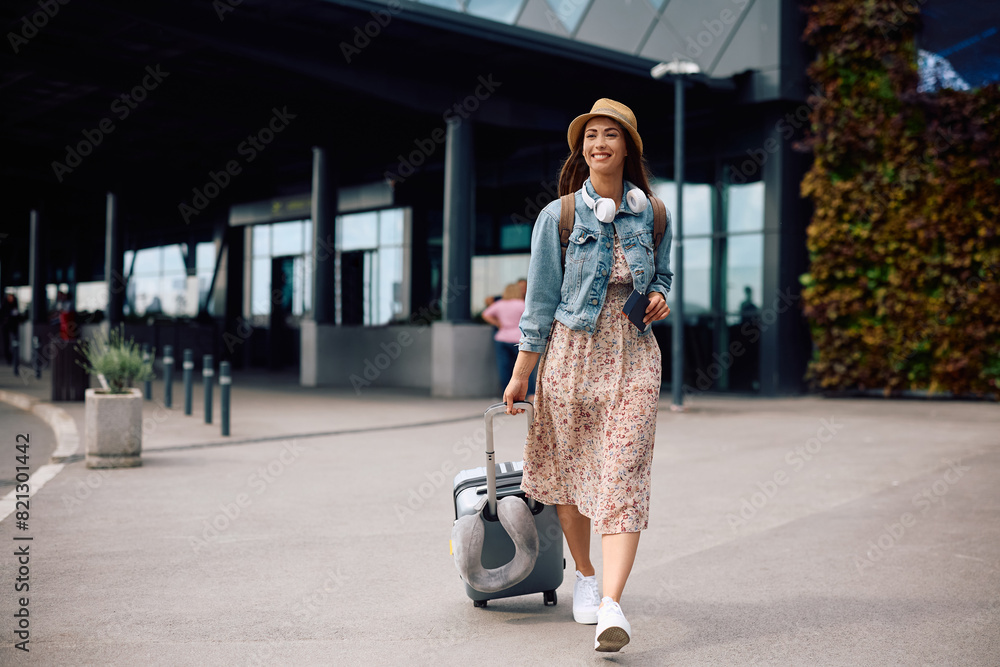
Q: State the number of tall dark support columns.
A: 4